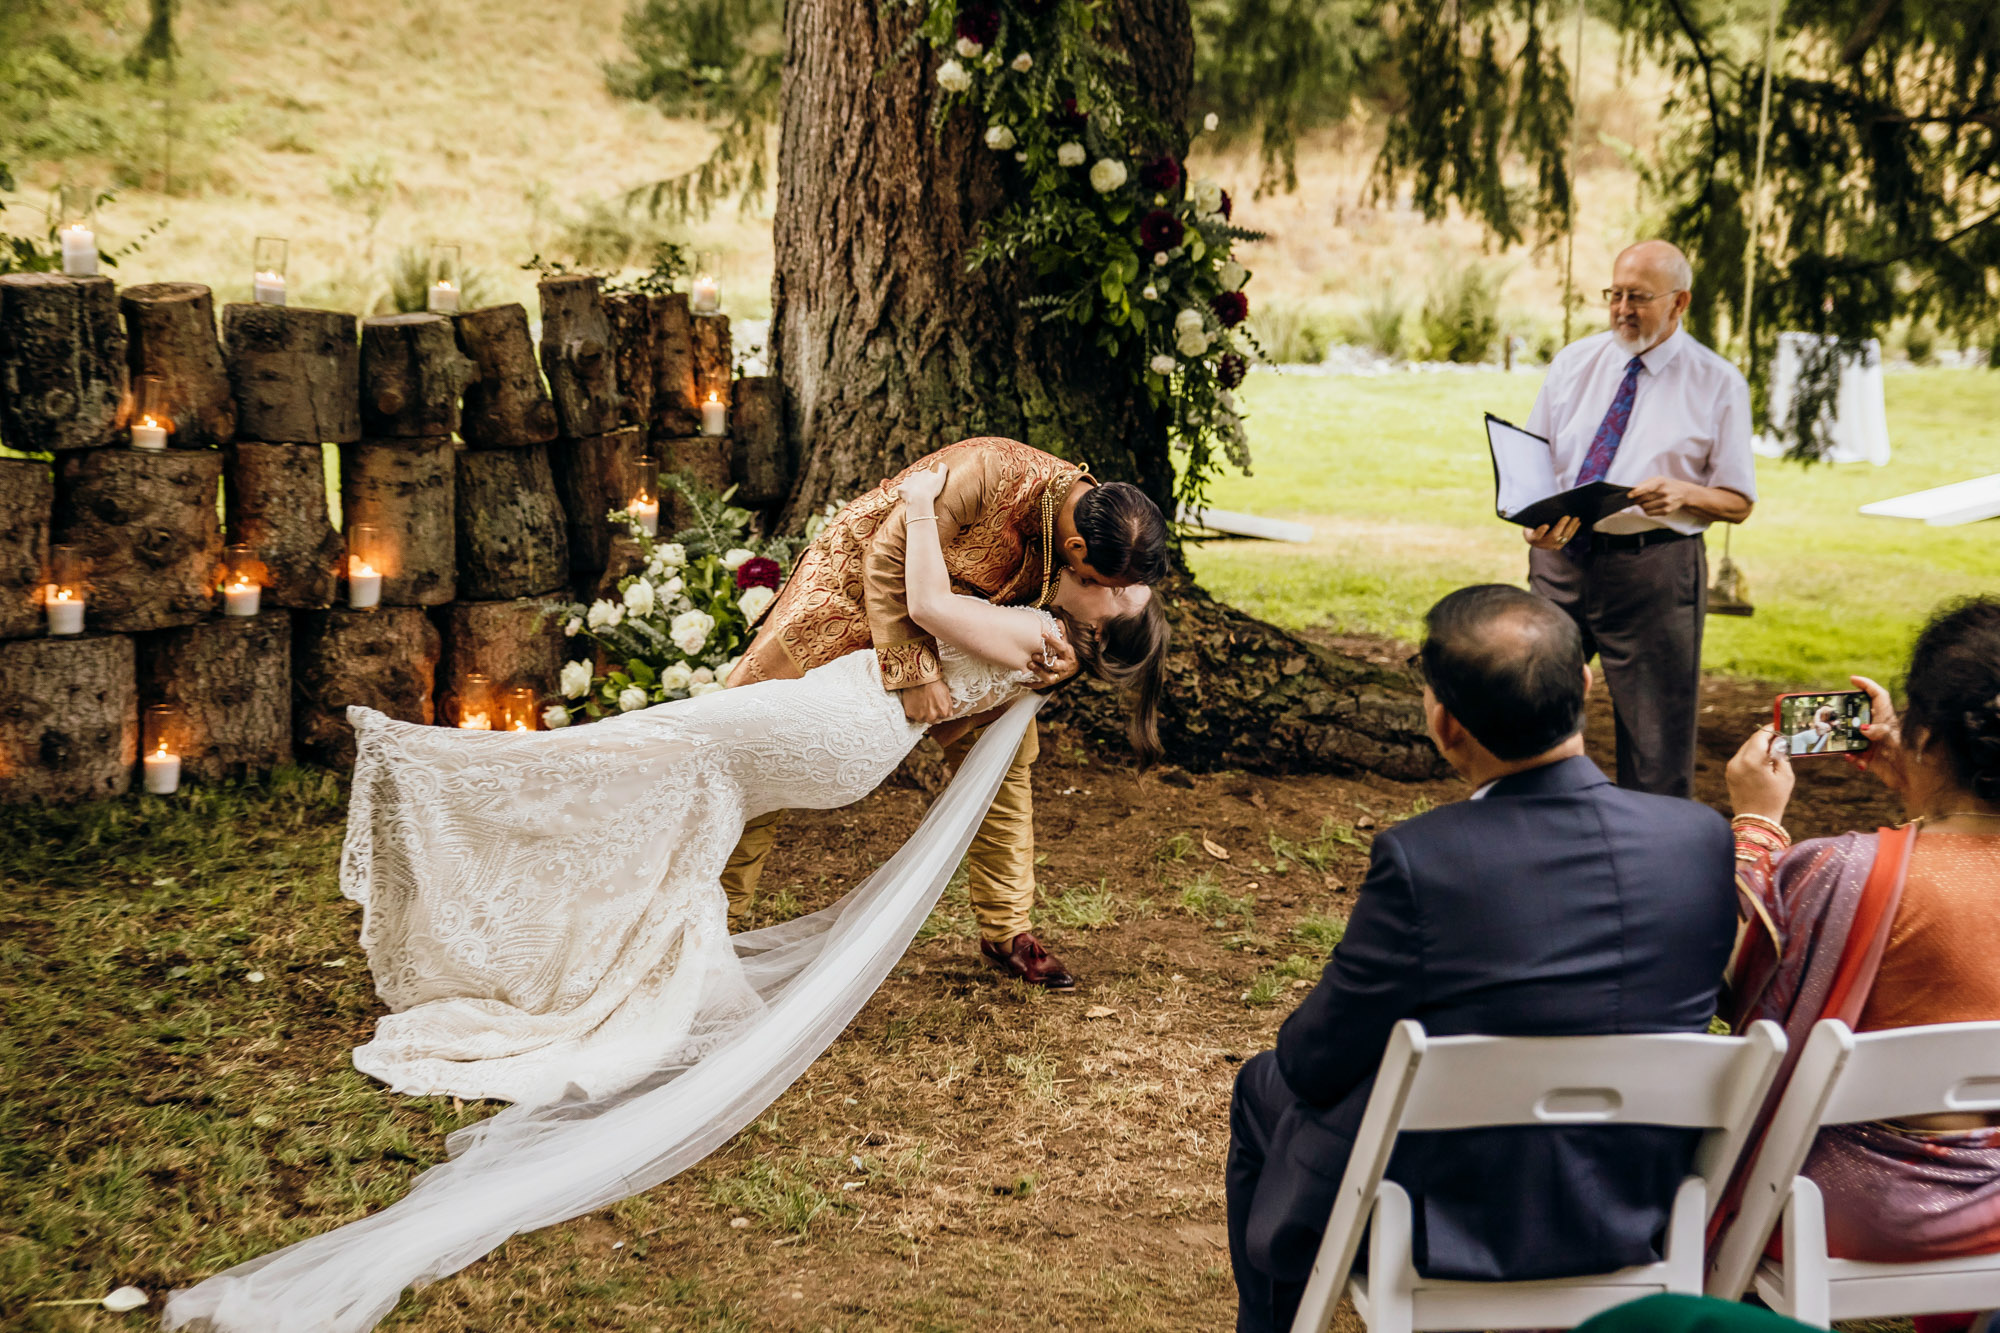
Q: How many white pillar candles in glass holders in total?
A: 13